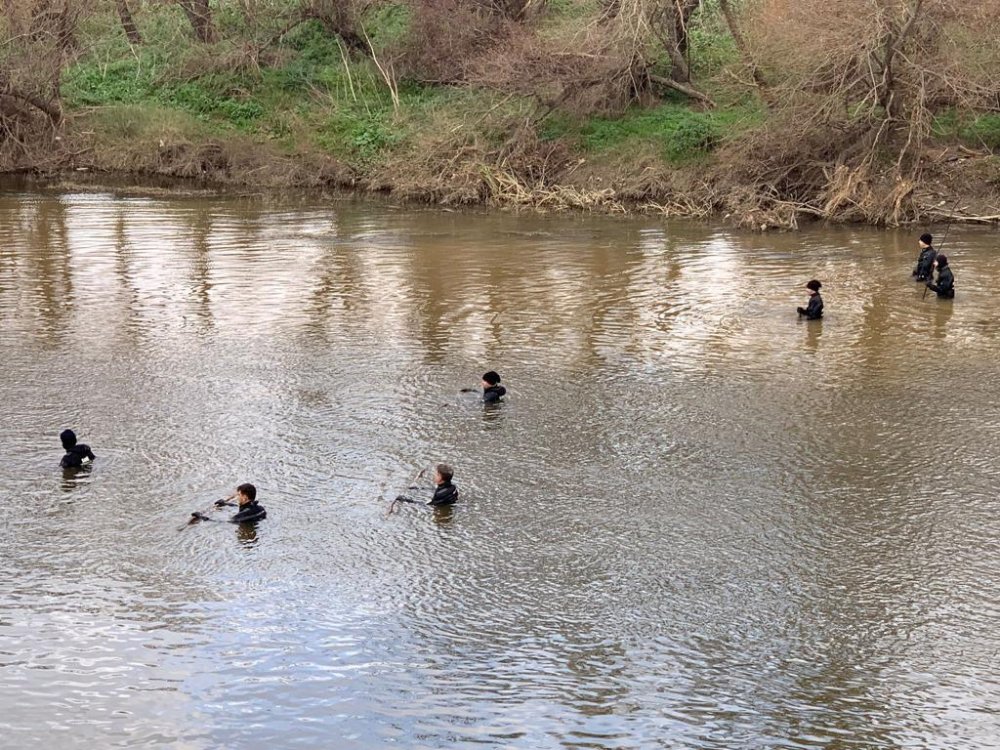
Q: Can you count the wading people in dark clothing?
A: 7